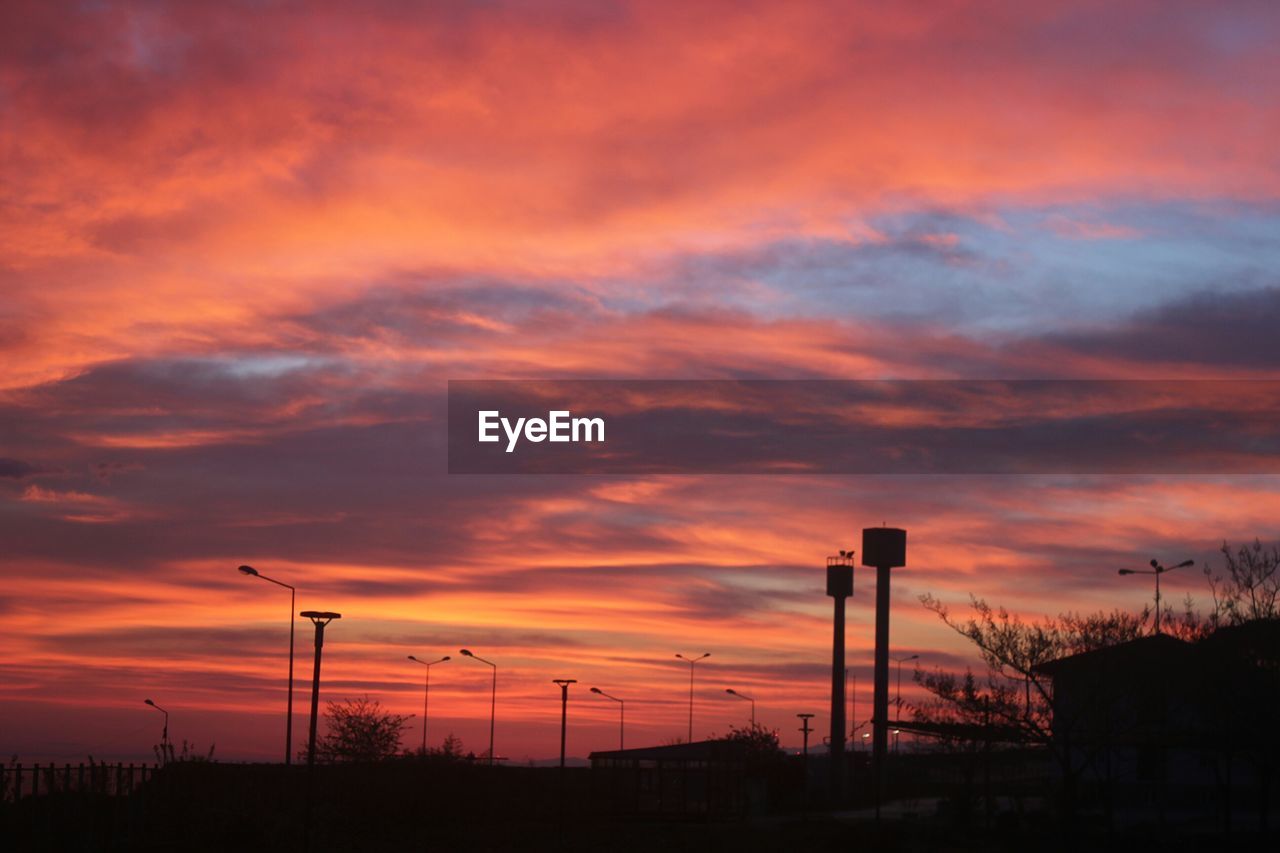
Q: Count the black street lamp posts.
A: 12